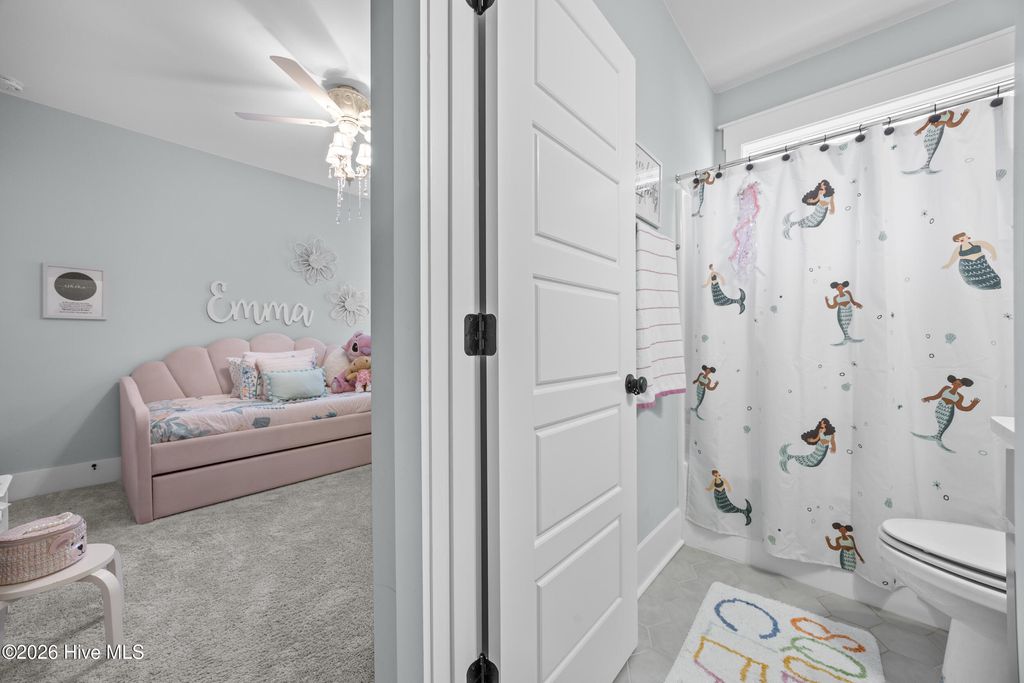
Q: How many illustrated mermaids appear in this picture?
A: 11